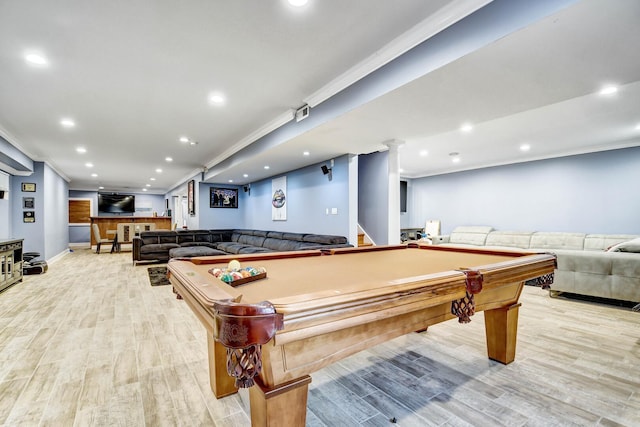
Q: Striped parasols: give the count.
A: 0